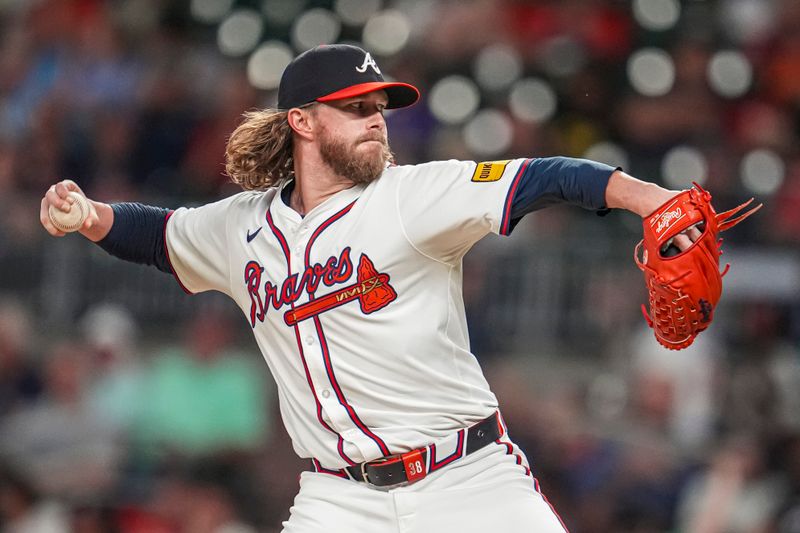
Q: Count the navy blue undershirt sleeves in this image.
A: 2